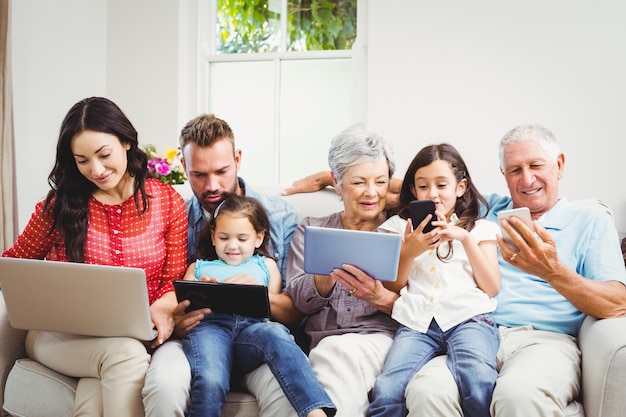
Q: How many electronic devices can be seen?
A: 5